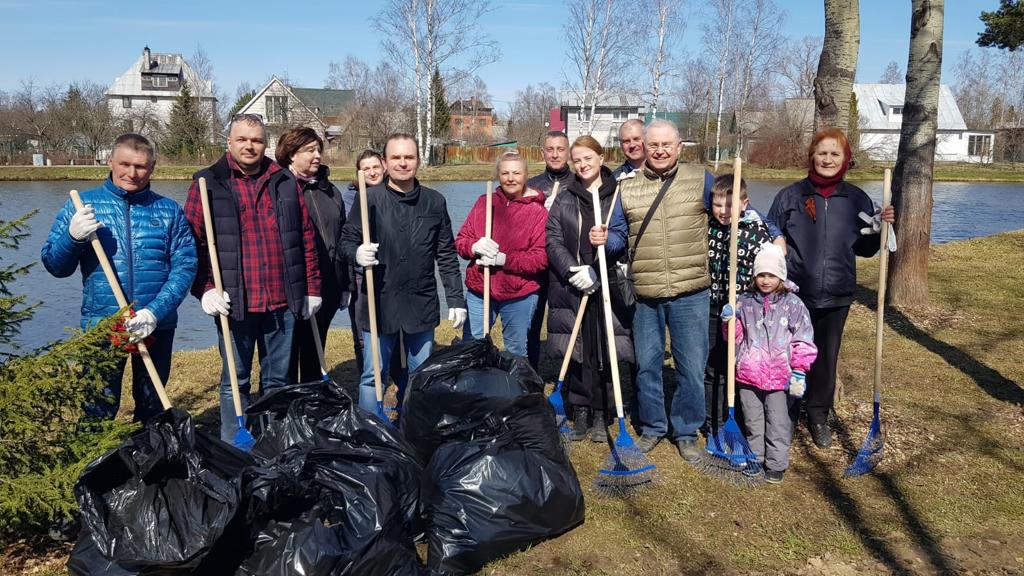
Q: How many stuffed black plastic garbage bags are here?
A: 5